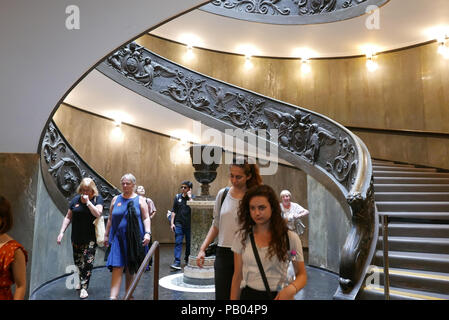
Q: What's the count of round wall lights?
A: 7